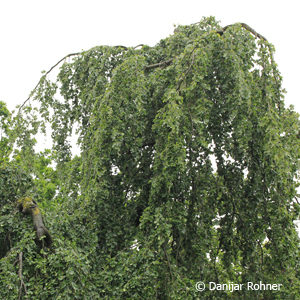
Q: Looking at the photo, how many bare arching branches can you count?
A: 2